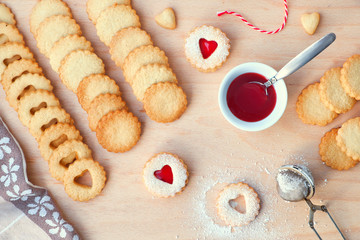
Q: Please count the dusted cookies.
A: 3